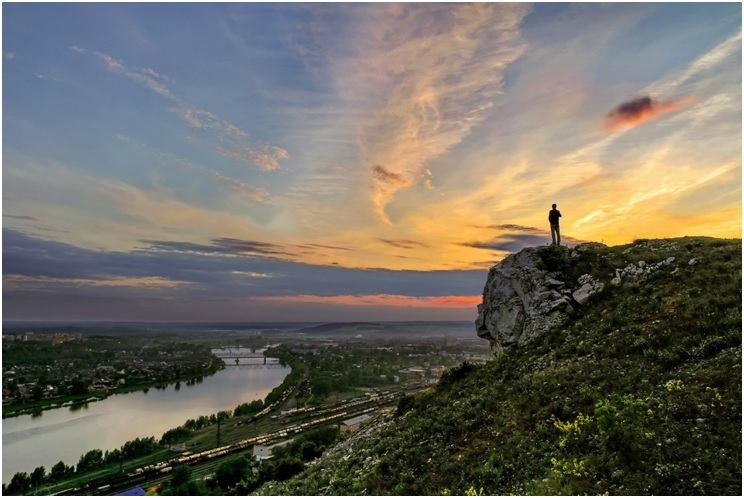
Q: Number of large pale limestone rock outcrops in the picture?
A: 1